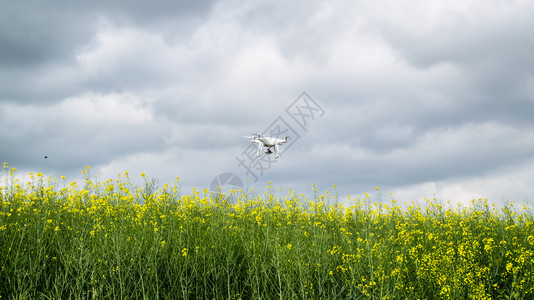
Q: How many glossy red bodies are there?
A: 0